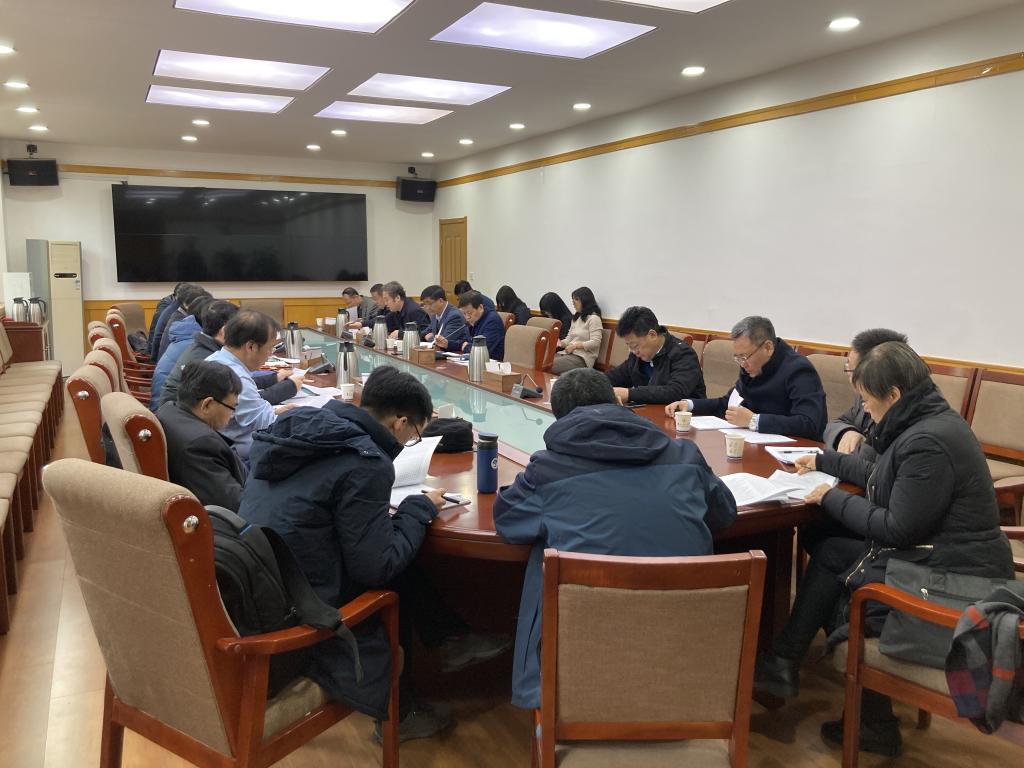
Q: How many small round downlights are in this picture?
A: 14